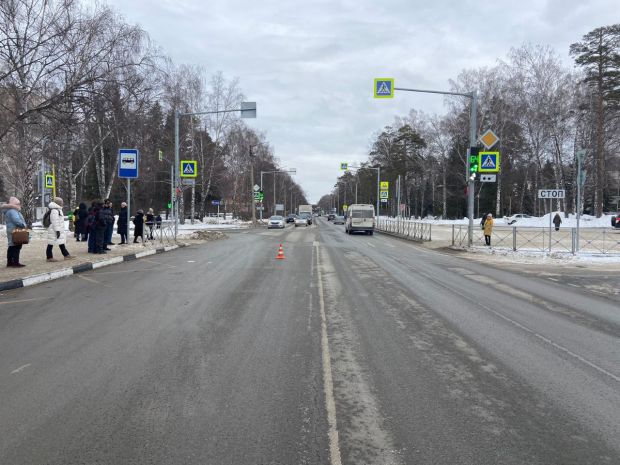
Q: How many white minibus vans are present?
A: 1